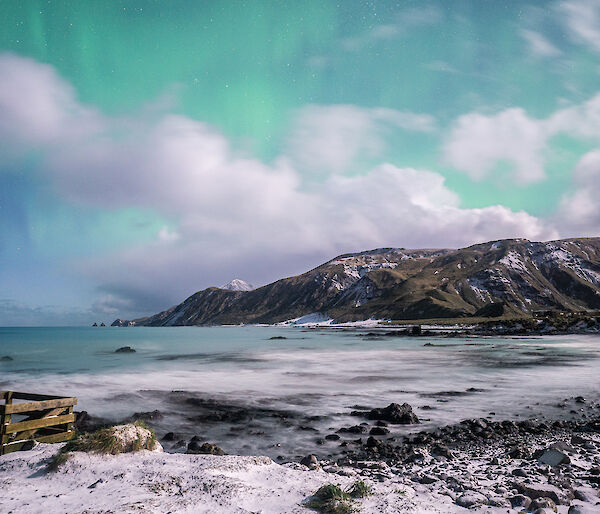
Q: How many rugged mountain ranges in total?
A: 1